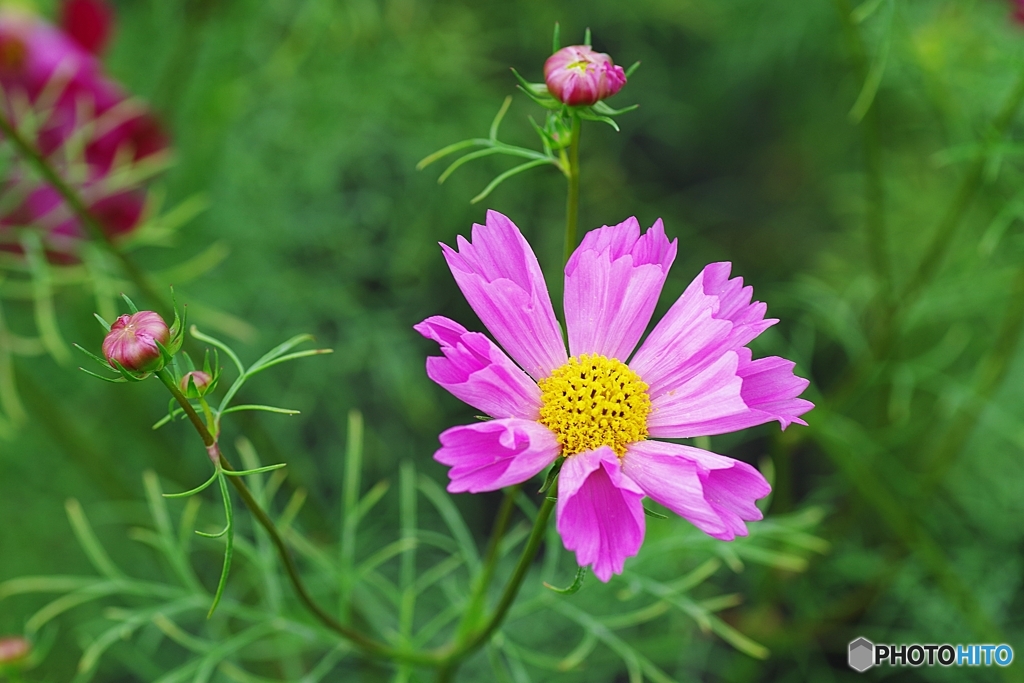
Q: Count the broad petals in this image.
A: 8